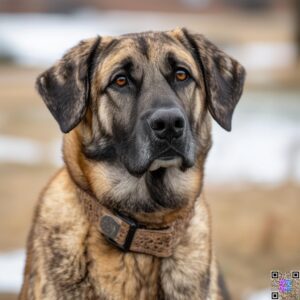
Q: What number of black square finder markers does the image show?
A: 3